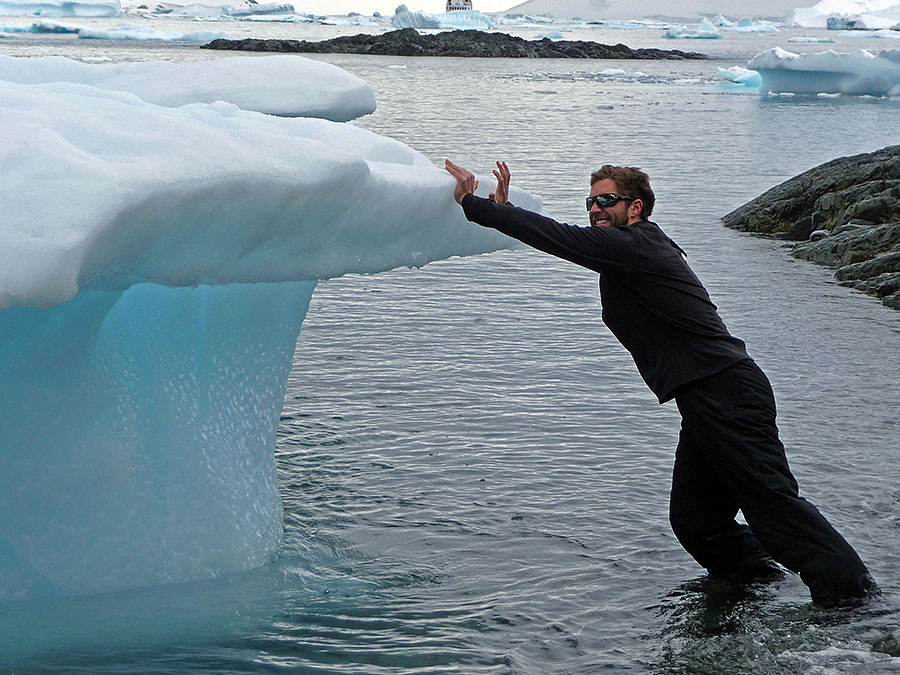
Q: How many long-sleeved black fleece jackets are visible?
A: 1